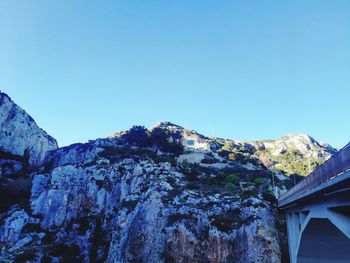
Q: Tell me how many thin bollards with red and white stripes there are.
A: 0